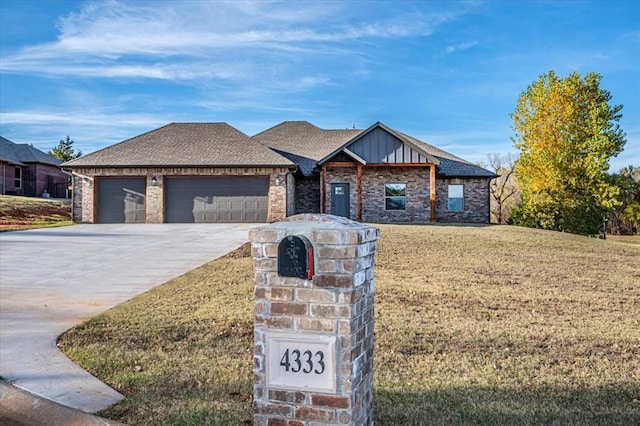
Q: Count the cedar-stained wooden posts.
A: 3